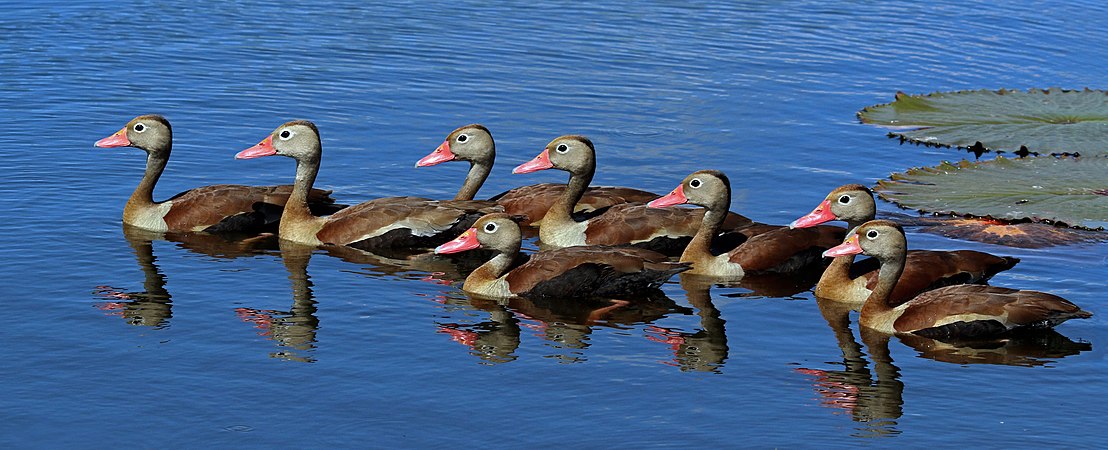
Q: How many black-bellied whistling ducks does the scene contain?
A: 8